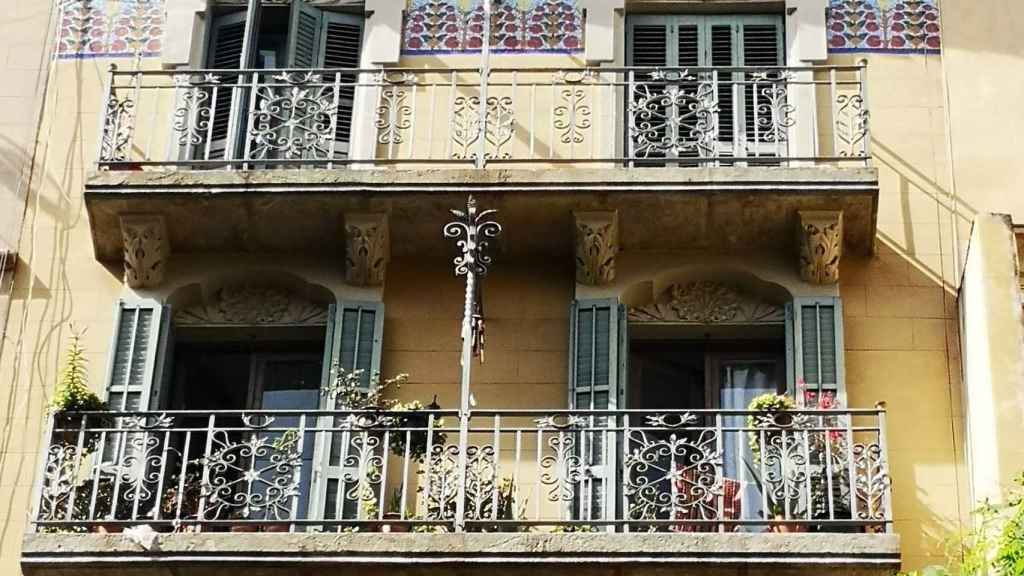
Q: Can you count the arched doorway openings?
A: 2